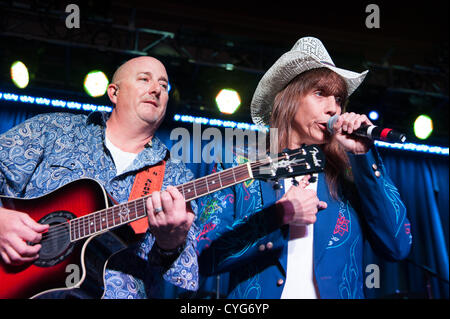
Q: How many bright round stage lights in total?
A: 4